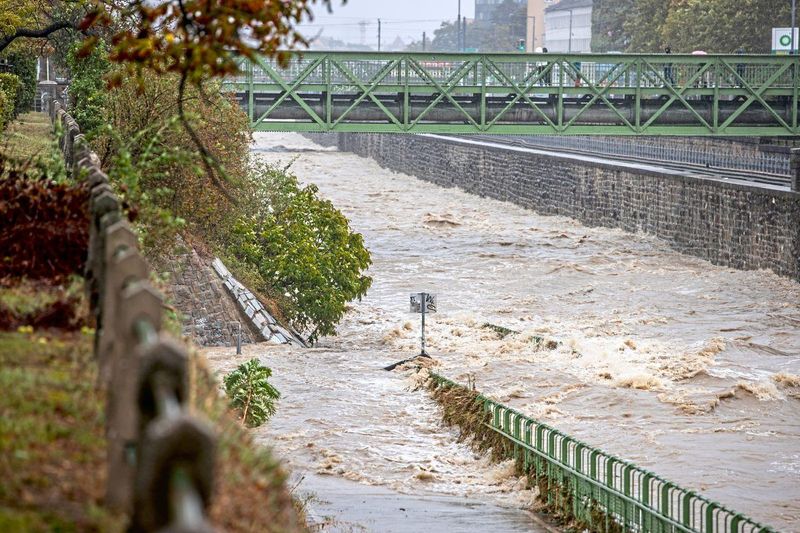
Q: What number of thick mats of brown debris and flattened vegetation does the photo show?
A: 1